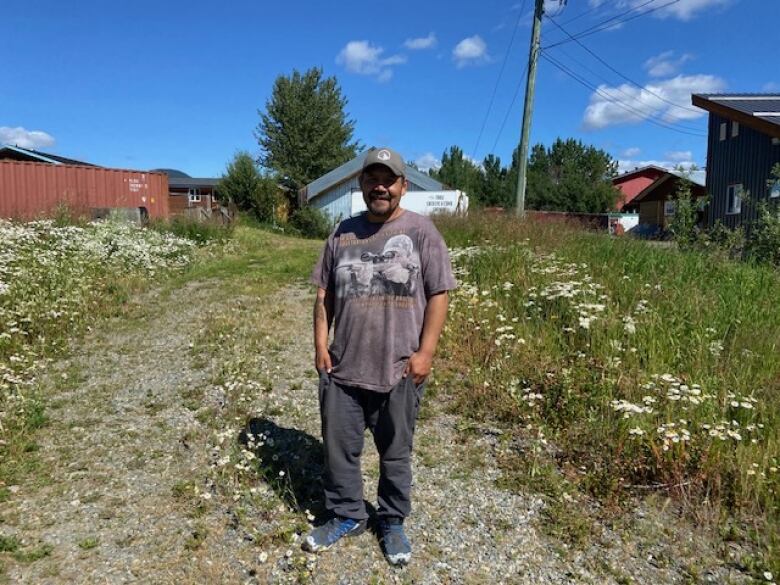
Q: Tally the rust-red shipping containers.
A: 1